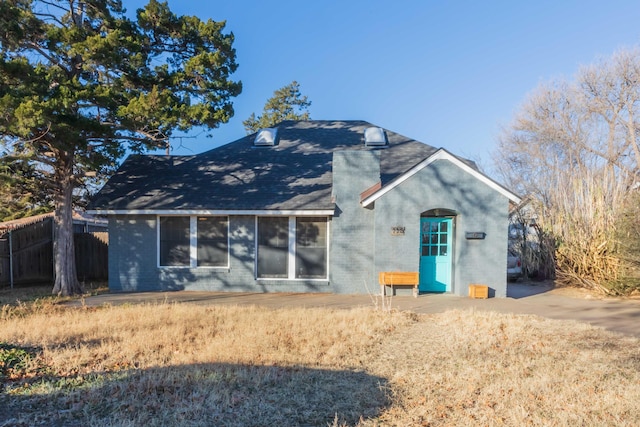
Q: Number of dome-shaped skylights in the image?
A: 2